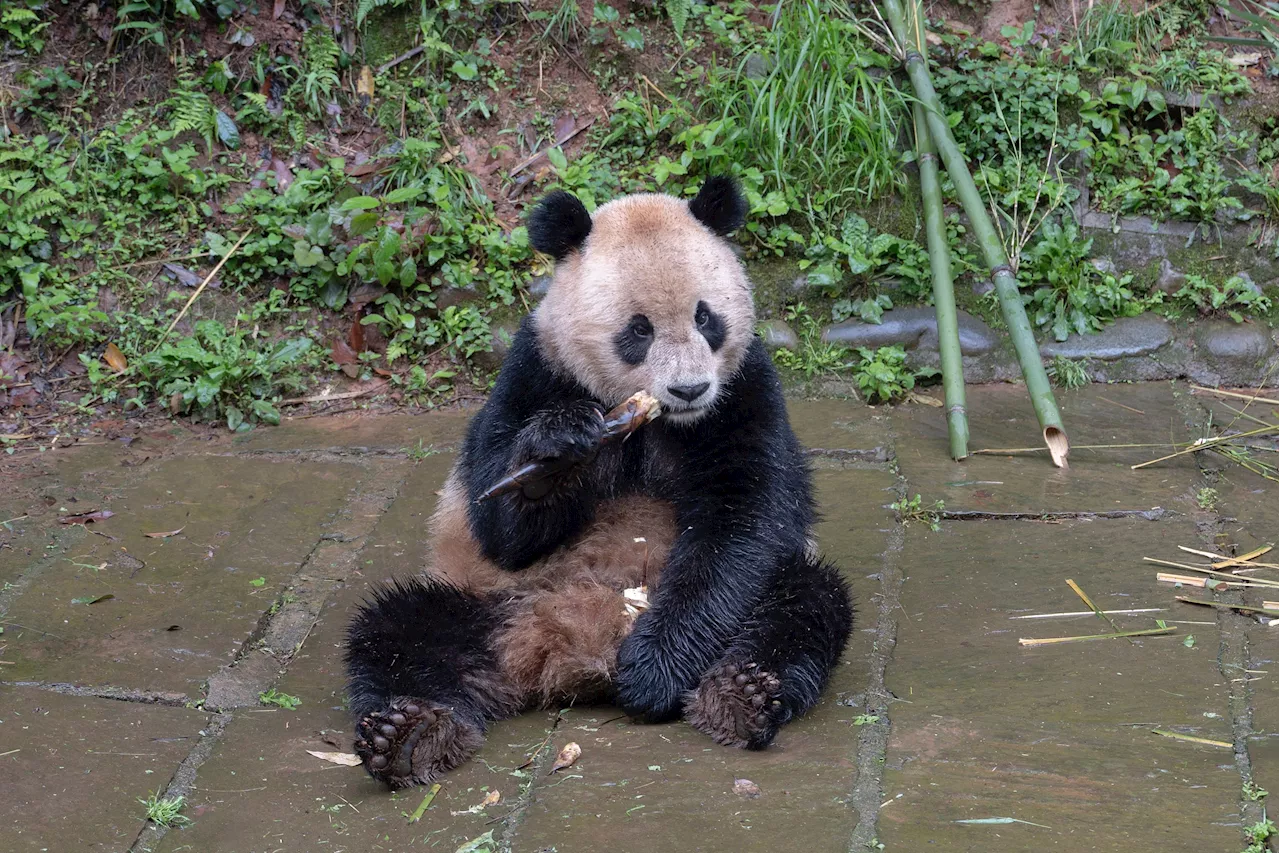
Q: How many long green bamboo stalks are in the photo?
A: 2